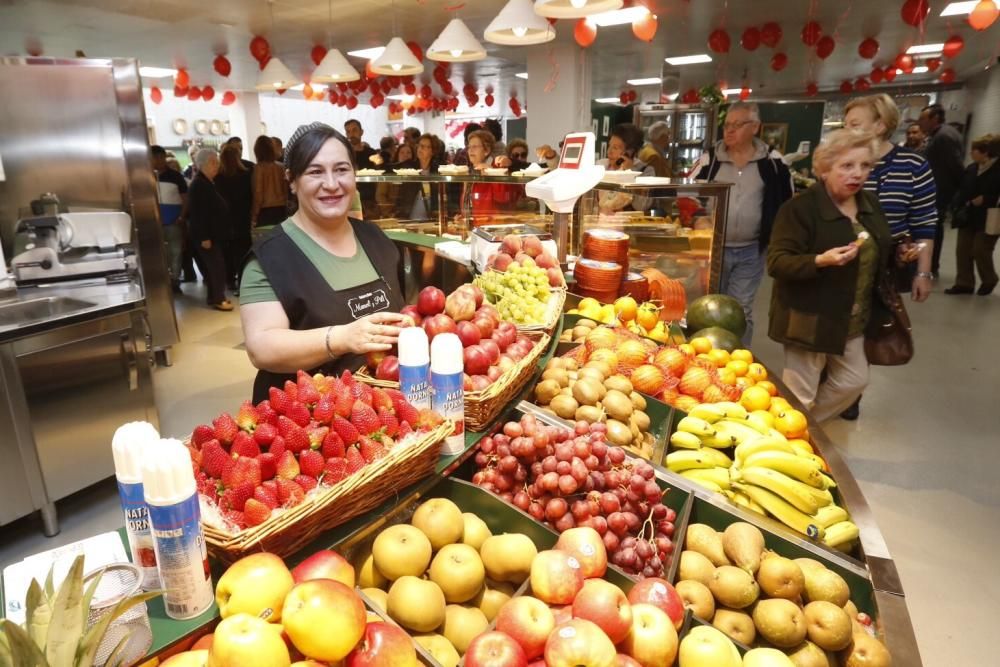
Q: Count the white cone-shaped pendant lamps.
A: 6